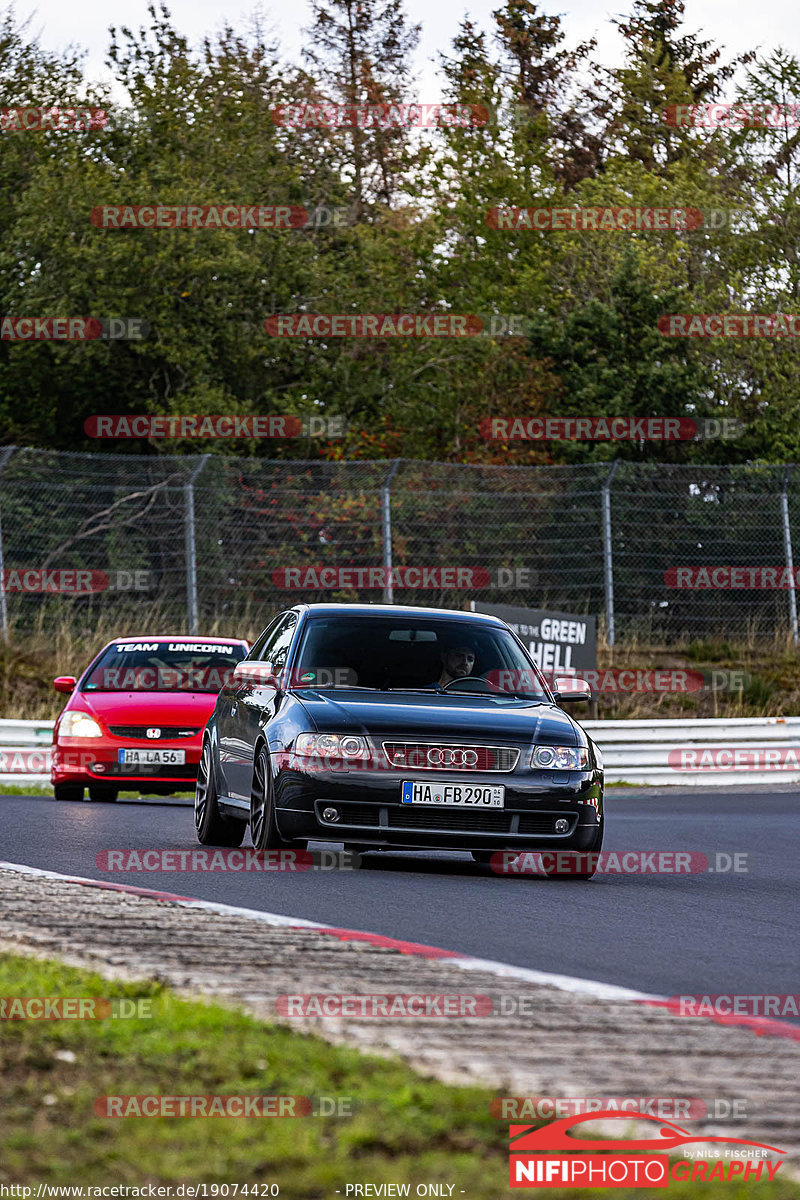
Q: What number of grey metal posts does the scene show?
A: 5